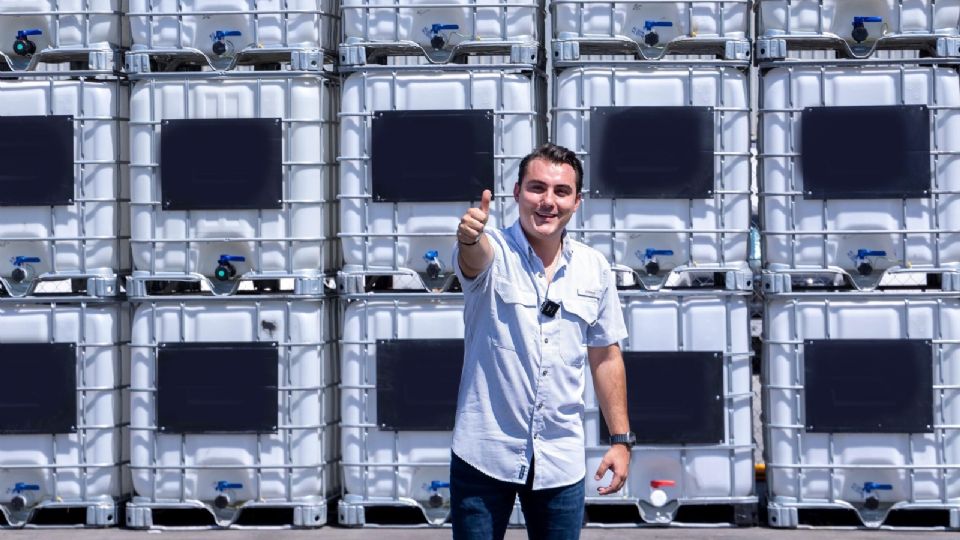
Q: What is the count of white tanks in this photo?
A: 15